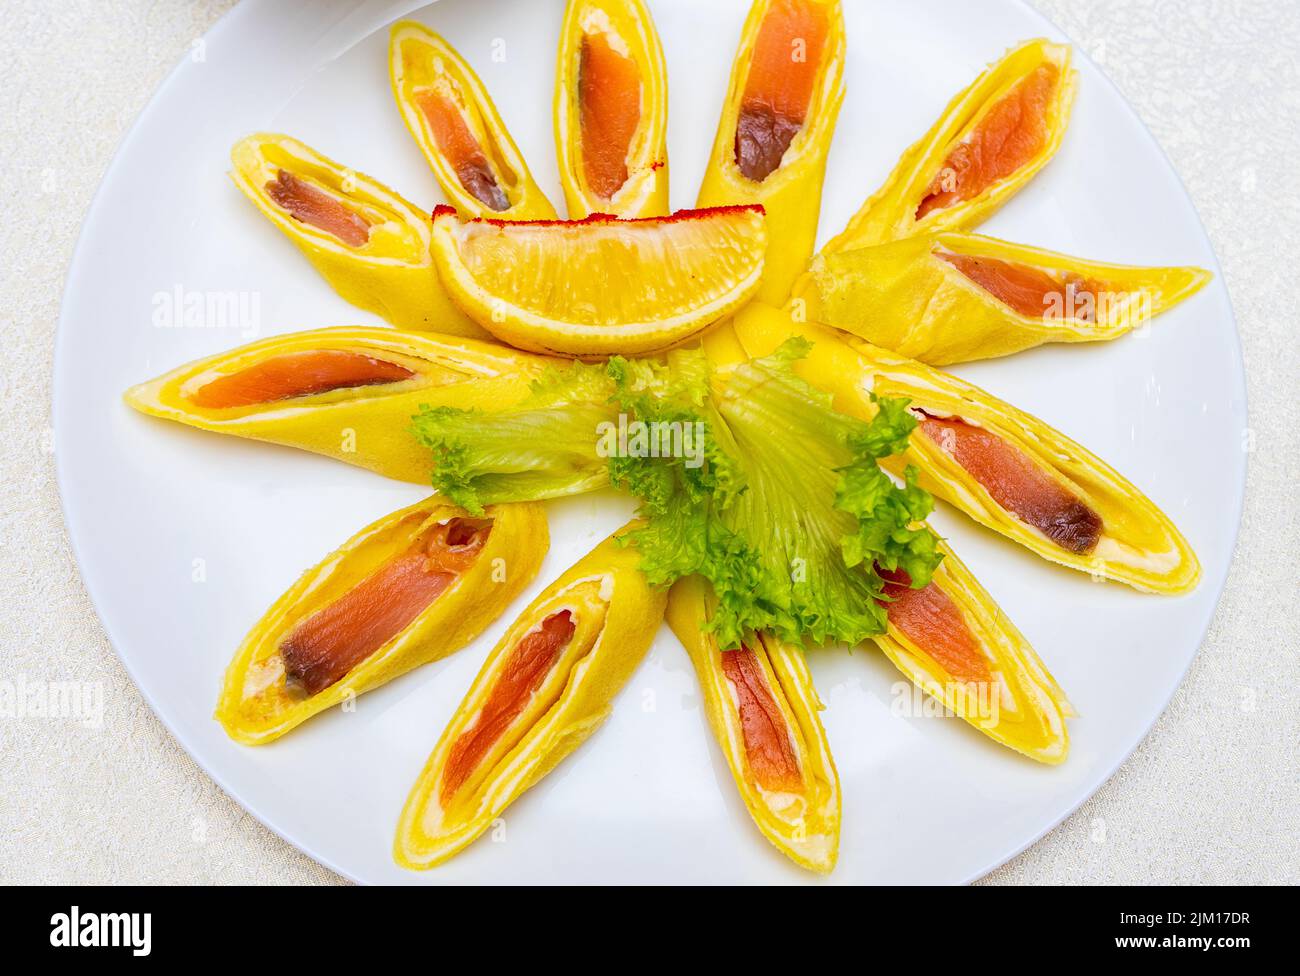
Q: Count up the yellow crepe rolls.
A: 12